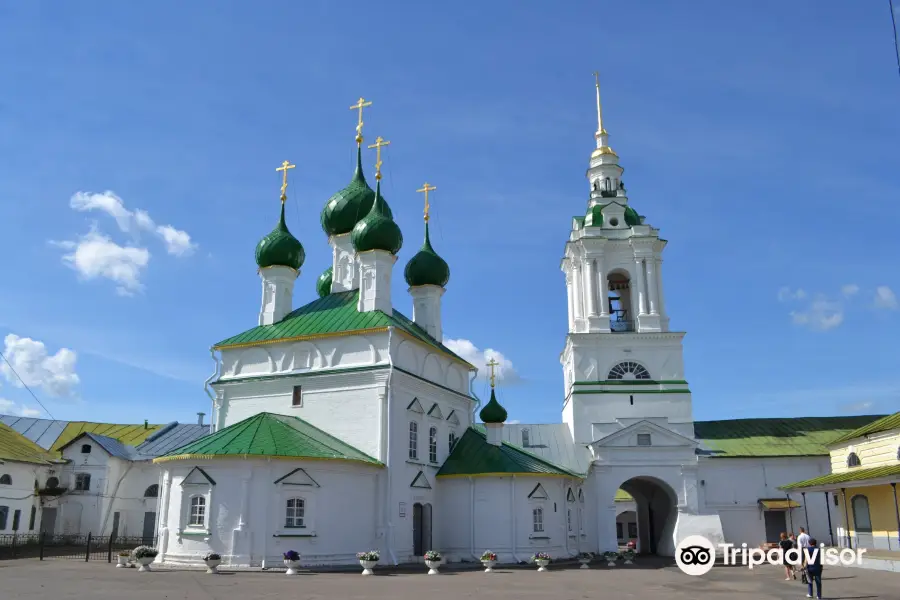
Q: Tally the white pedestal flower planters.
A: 11